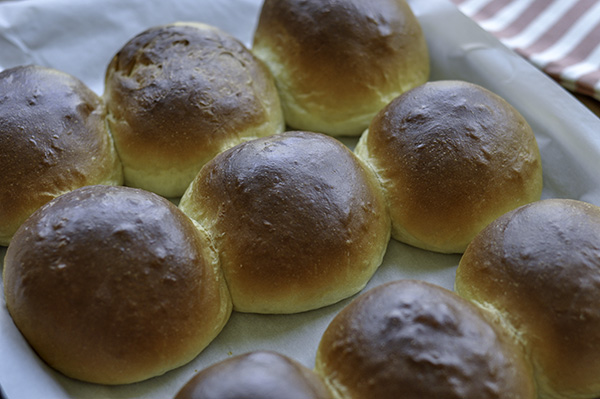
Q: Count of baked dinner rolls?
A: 9